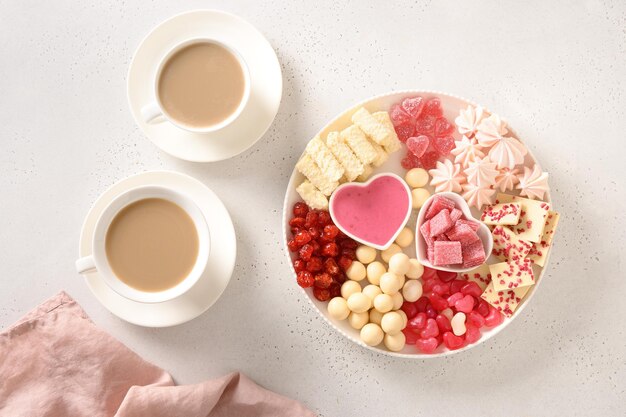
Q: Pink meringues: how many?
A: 9